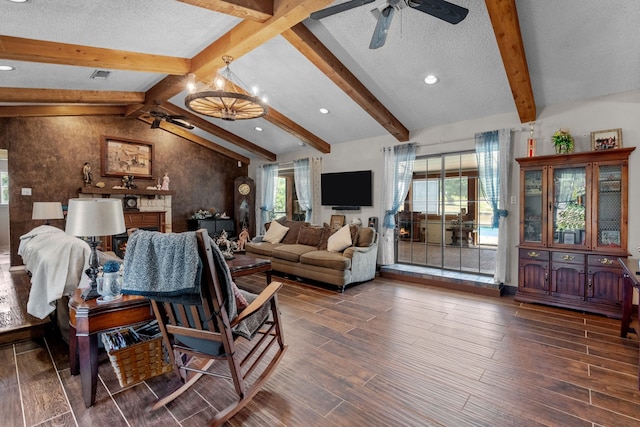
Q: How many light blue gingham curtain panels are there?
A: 4